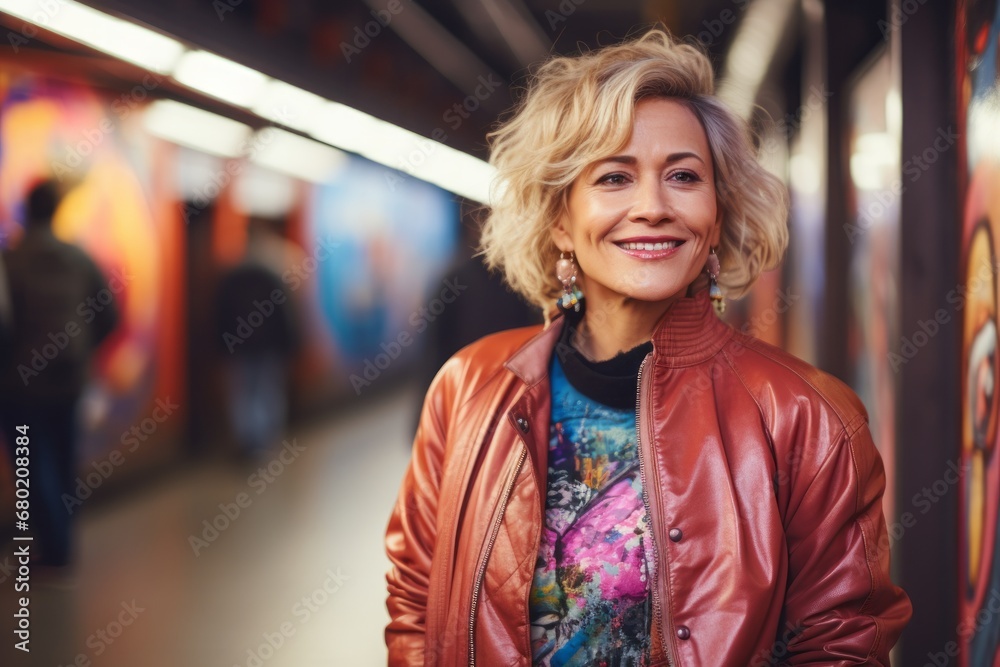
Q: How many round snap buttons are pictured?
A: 3